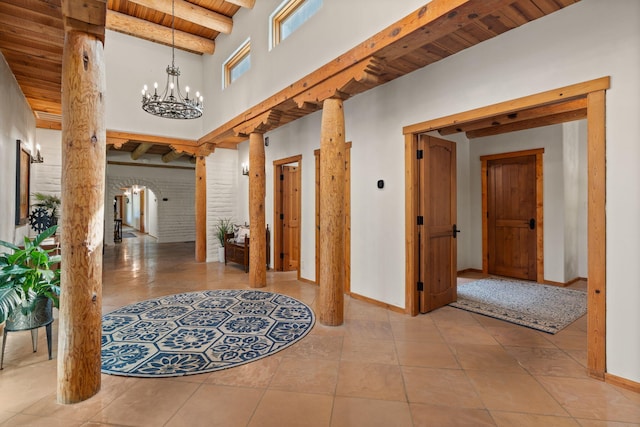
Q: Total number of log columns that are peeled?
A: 4